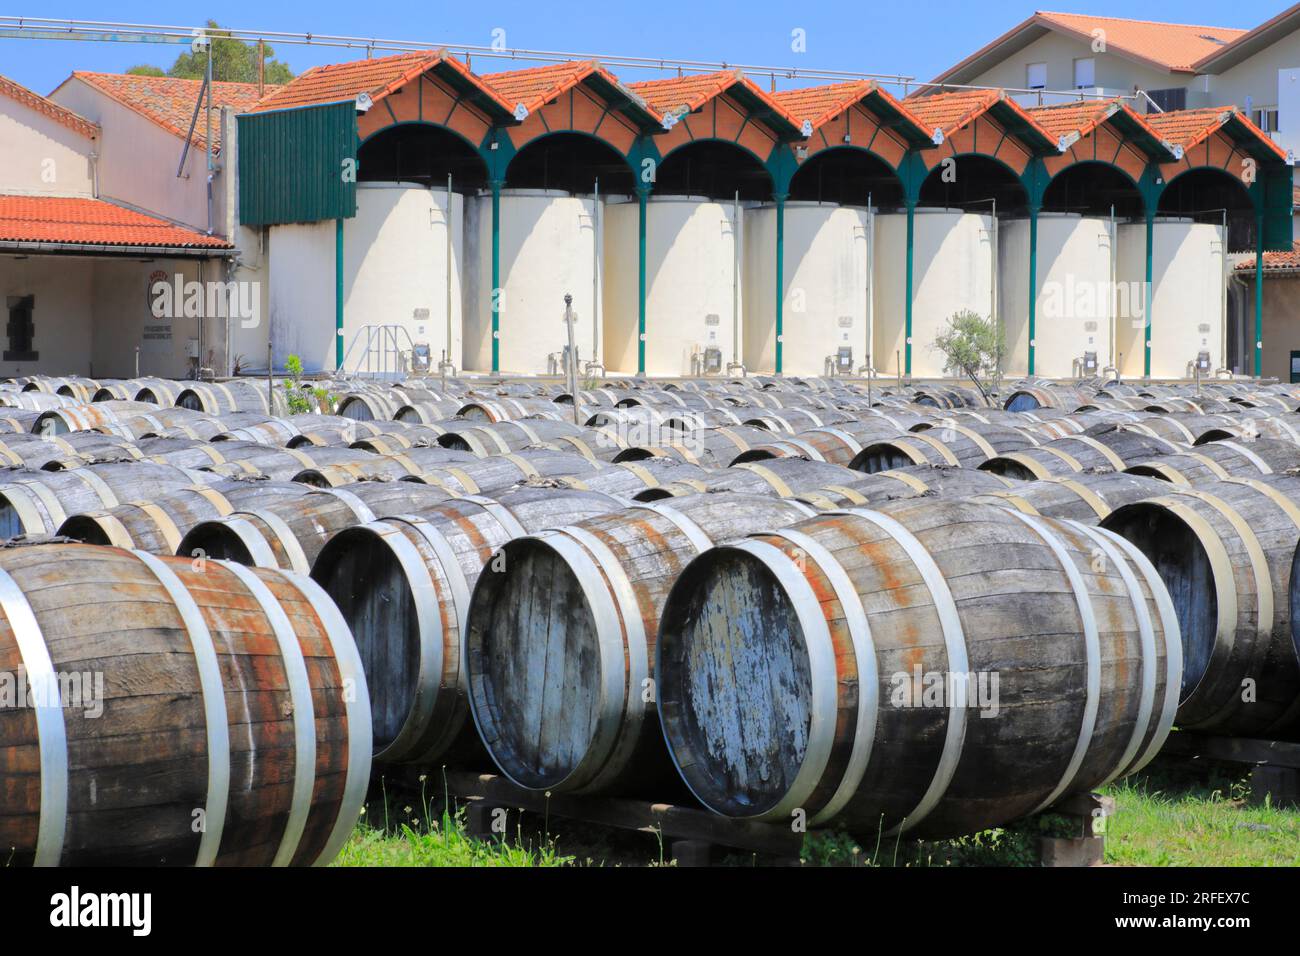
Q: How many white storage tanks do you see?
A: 7